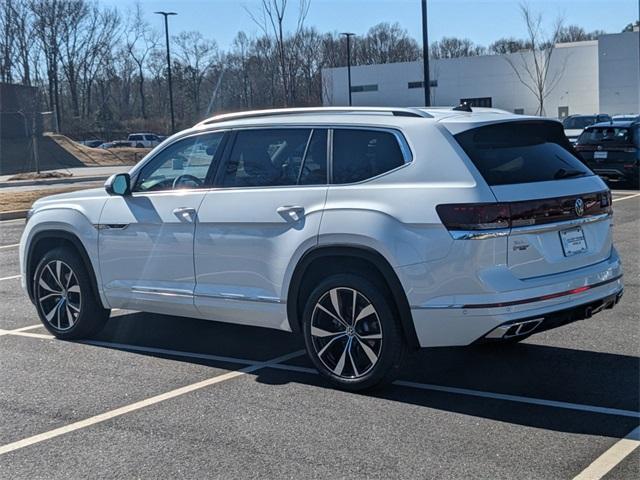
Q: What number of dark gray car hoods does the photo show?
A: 0